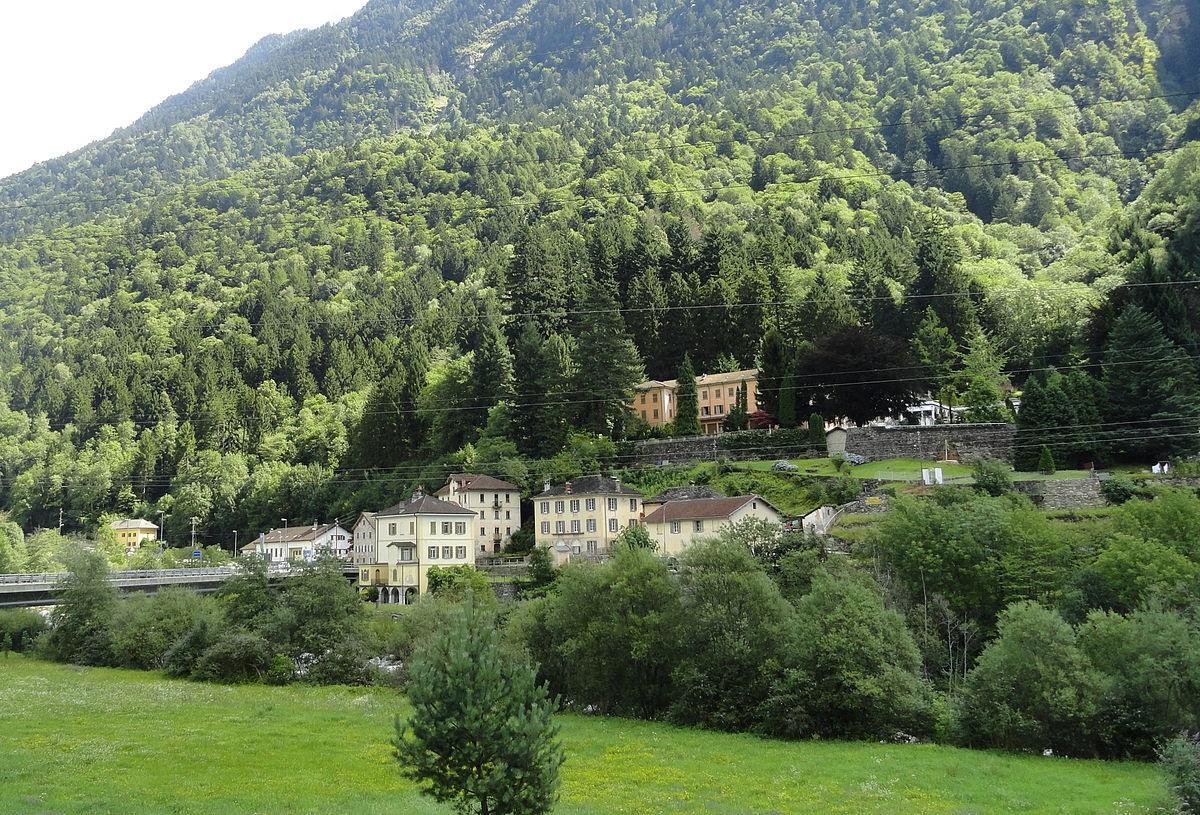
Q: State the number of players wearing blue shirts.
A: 0